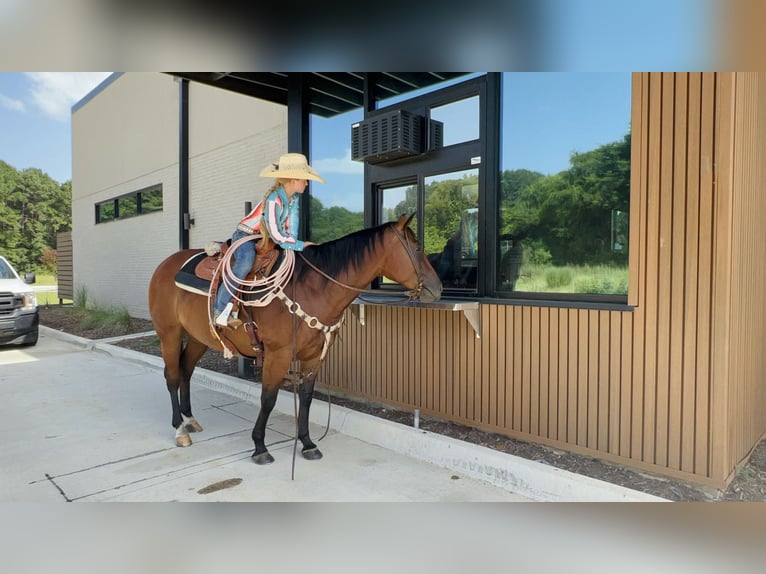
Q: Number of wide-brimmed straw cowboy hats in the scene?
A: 1